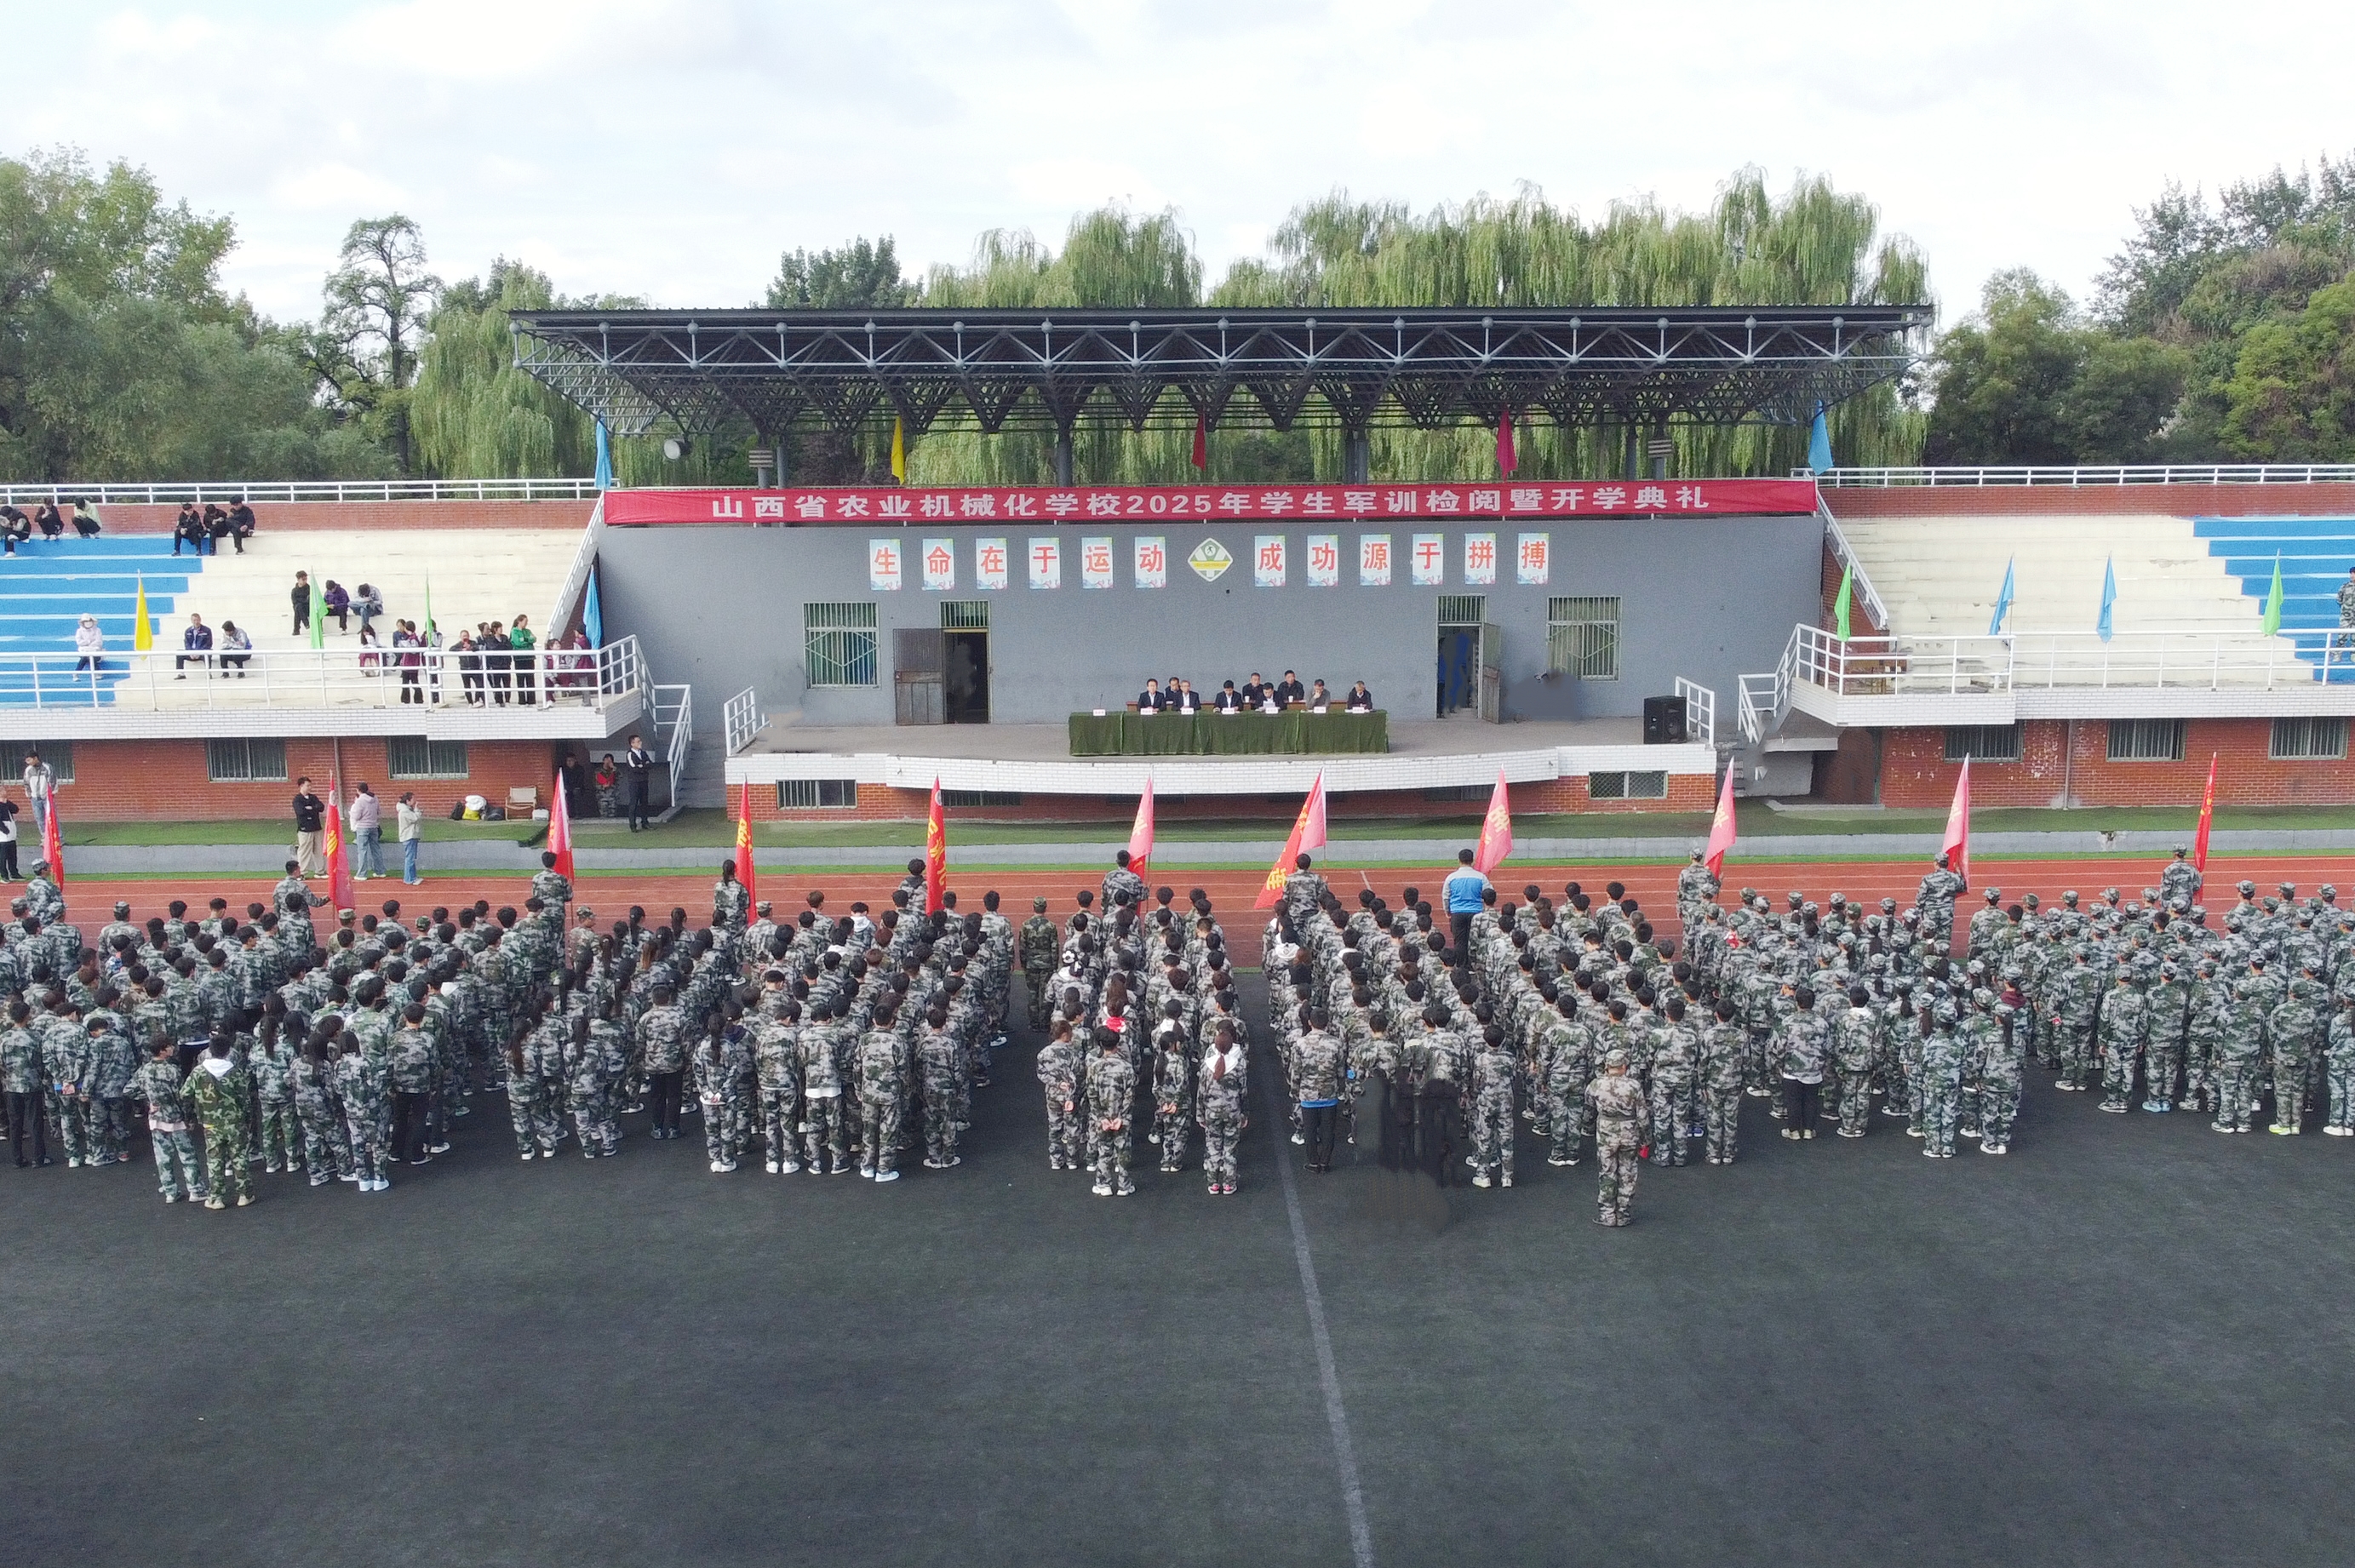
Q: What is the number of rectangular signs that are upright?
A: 12